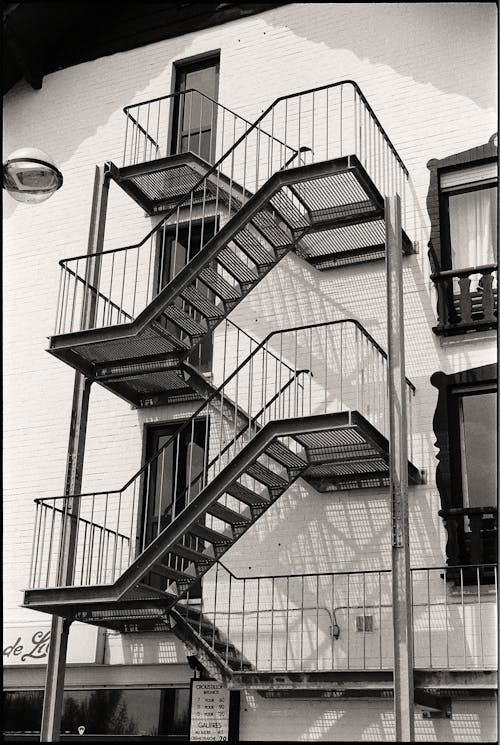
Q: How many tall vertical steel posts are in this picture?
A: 2